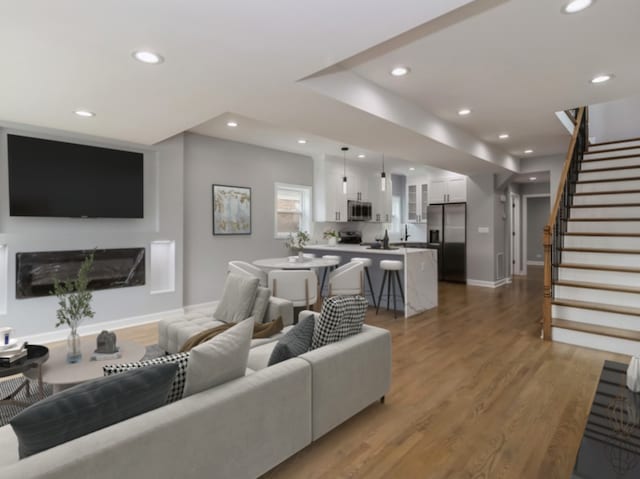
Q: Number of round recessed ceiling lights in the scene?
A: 13